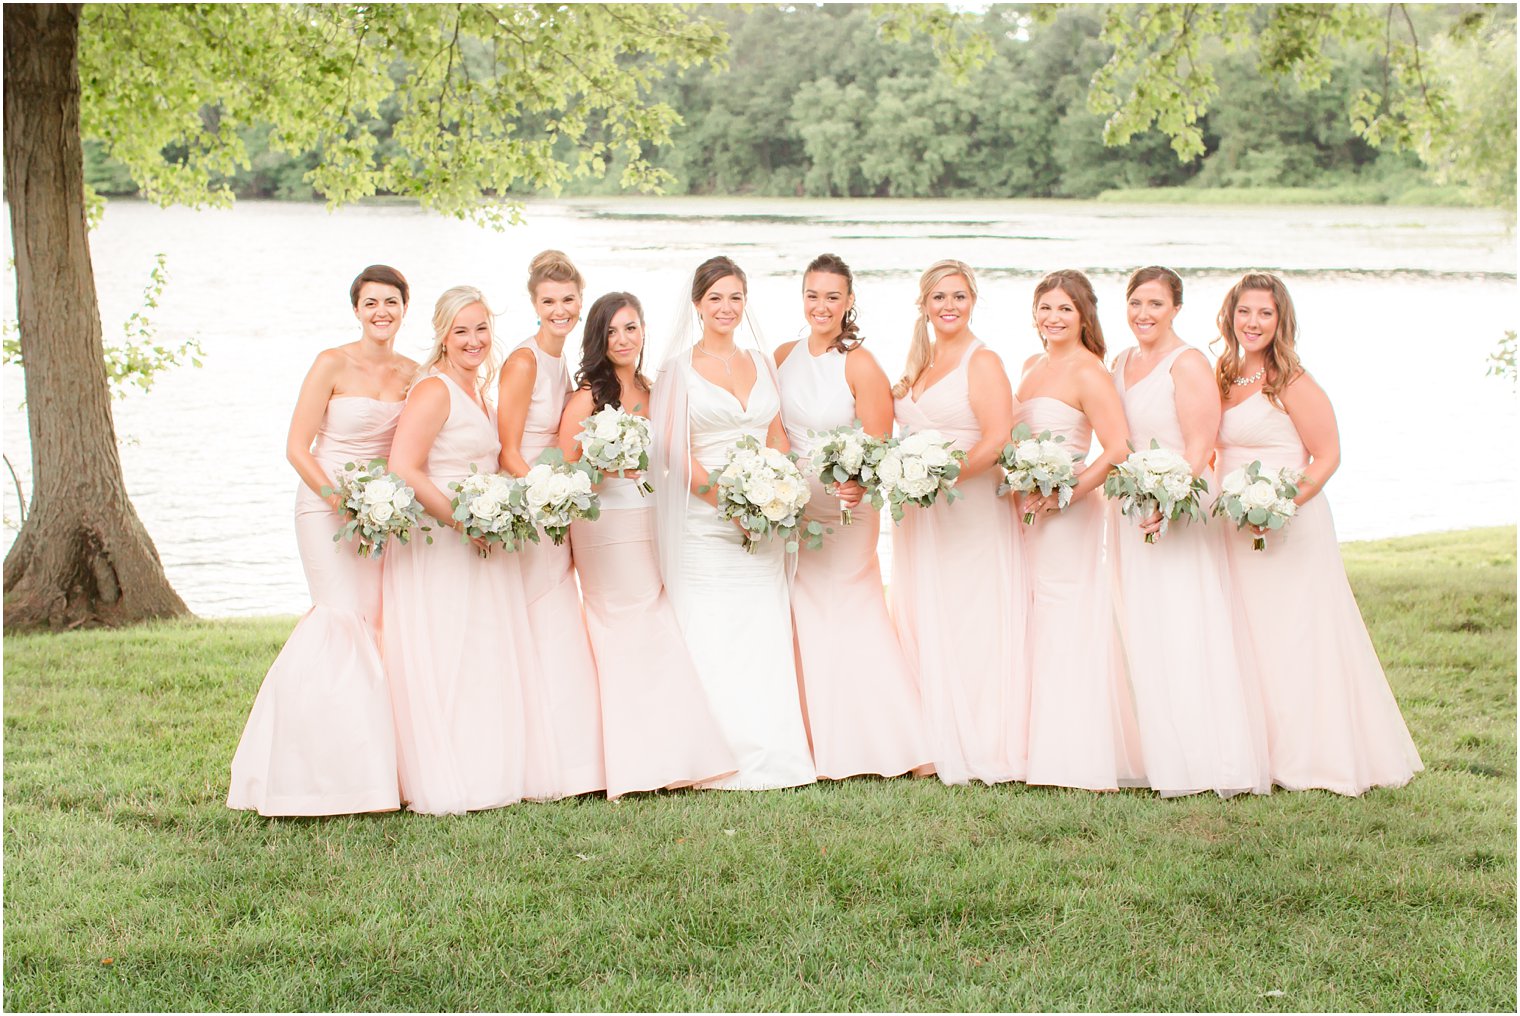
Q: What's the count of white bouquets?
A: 10